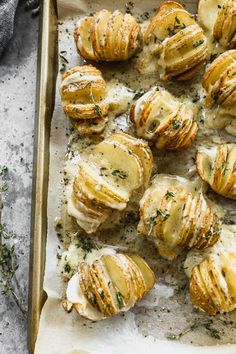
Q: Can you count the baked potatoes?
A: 11